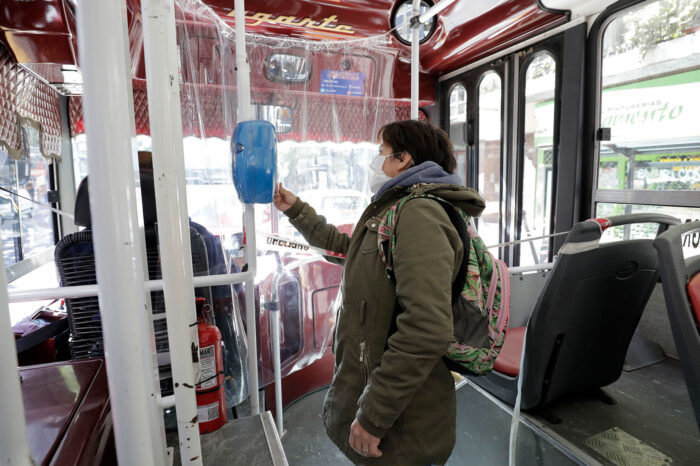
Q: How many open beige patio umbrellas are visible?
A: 0